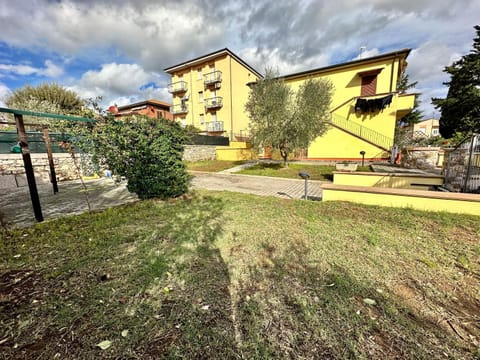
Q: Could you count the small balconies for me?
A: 5